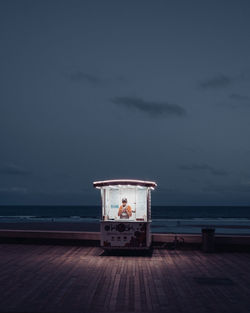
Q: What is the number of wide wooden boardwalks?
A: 1